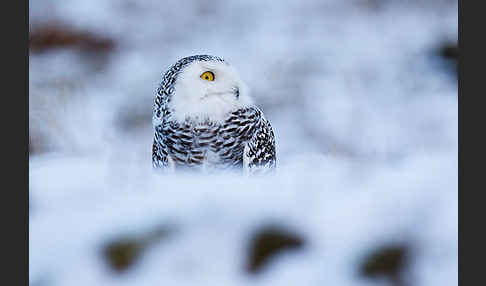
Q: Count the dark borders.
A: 2